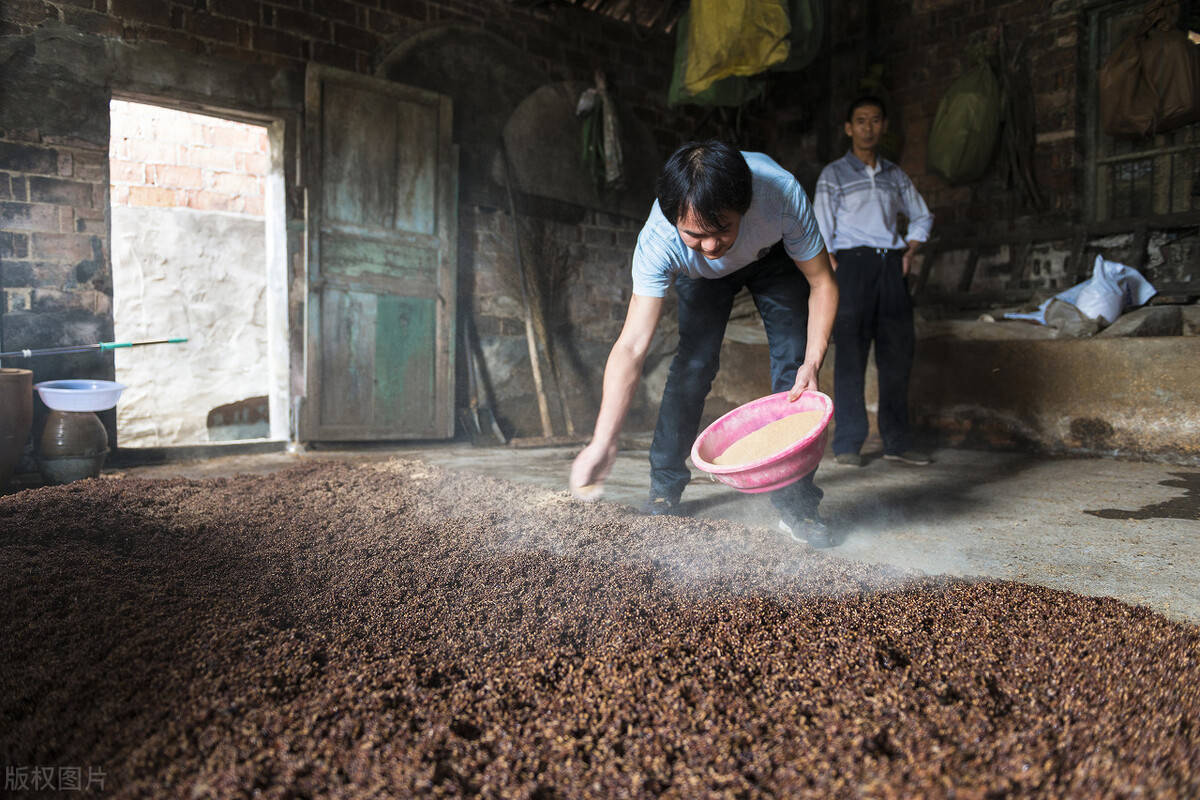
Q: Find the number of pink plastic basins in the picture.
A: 1